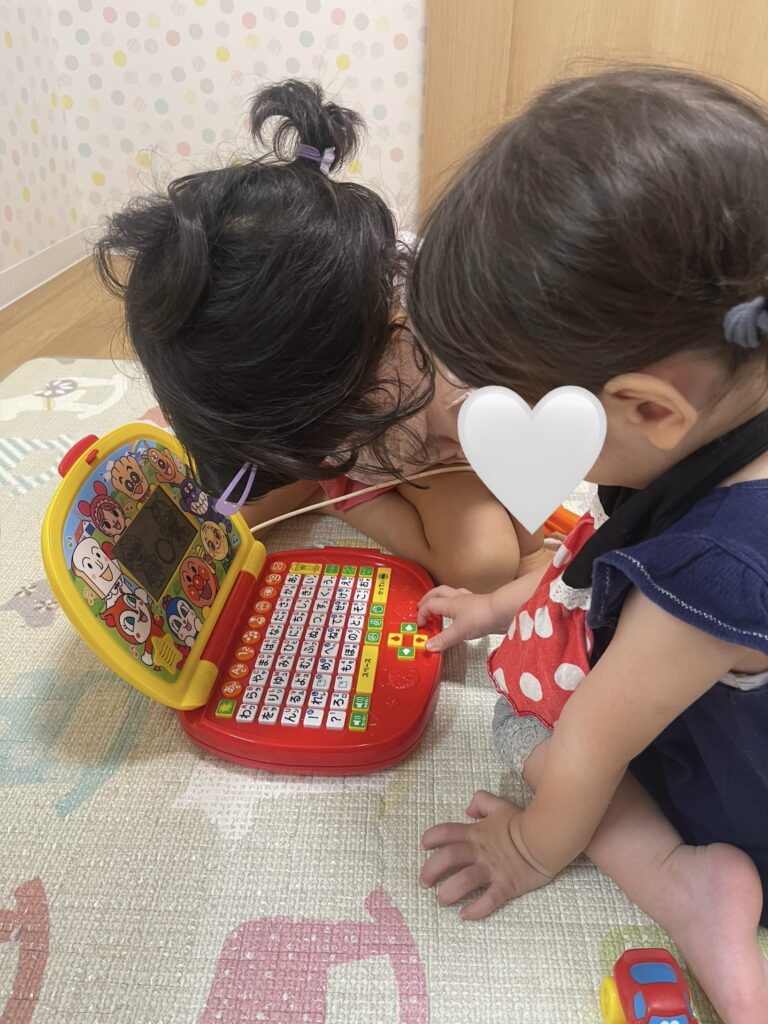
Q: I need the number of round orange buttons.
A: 9